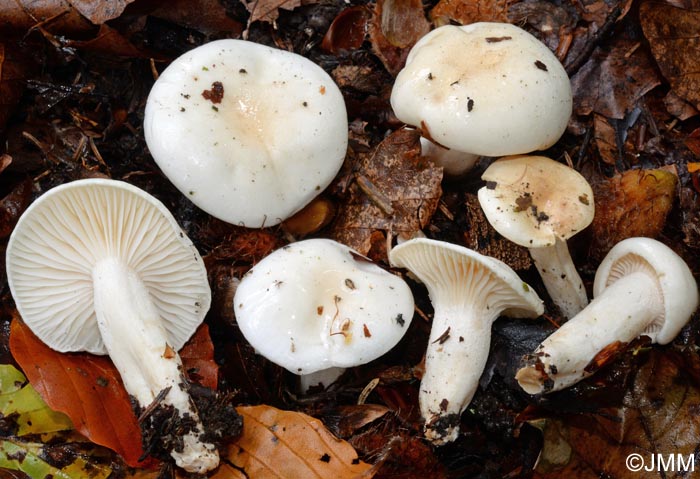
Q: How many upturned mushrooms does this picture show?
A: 3